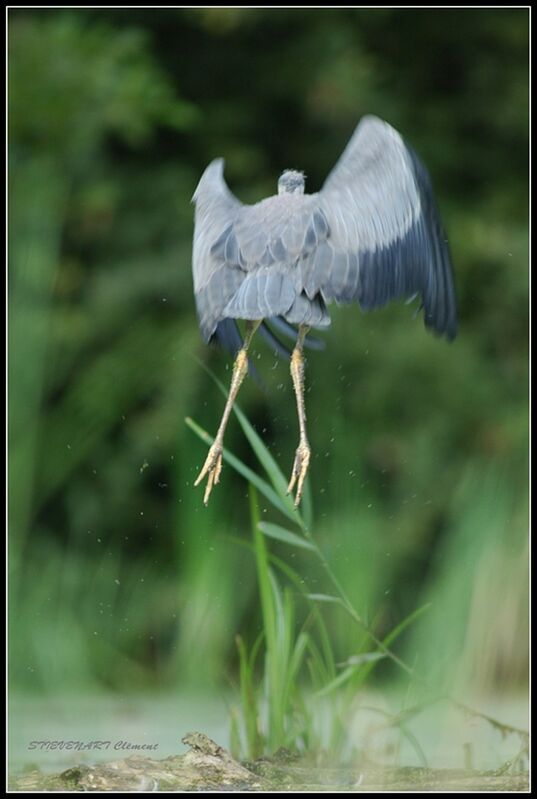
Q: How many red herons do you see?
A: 0